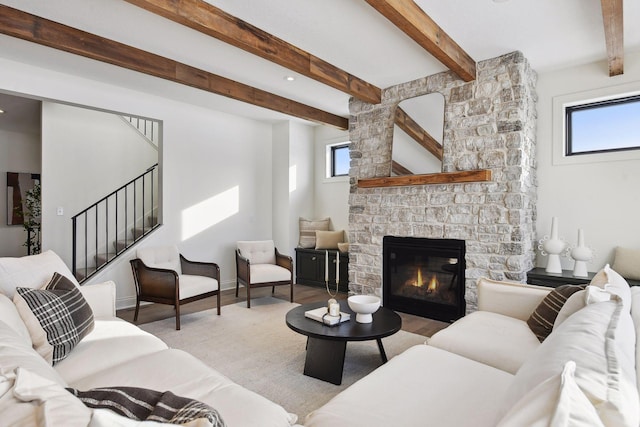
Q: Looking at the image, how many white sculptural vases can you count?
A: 2